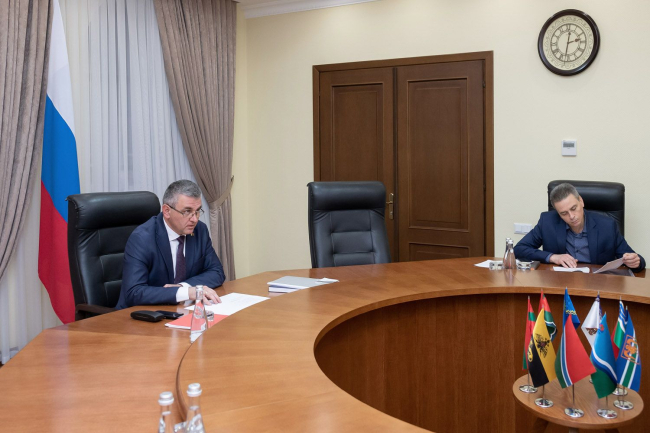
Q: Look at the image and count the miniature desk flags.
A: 9